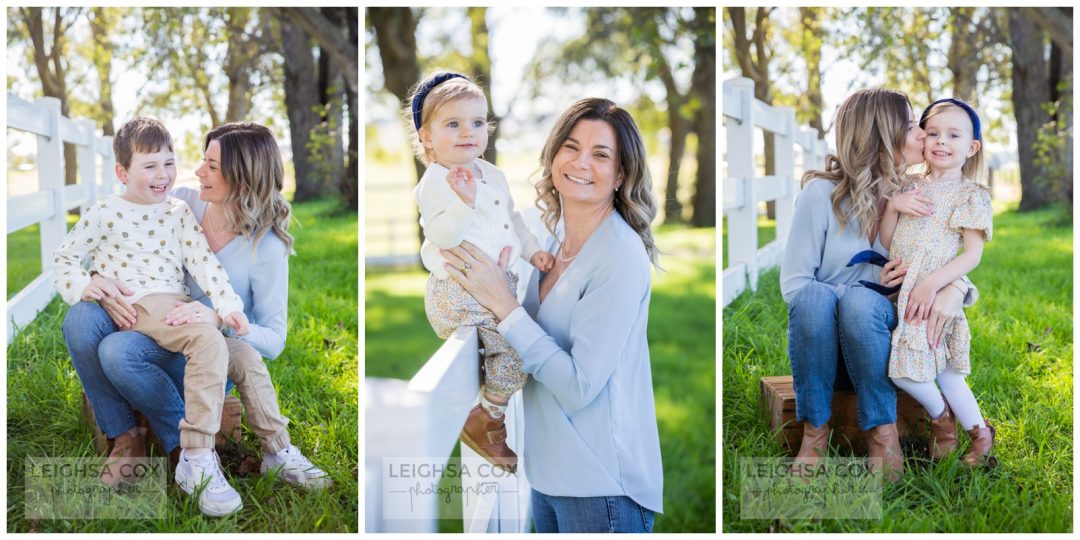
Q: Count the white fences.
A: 3